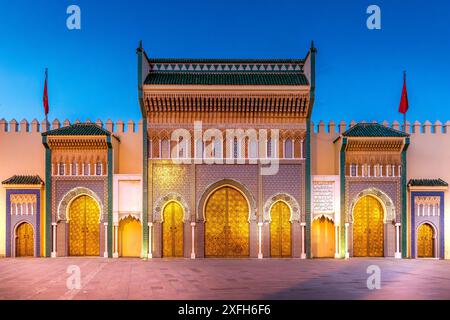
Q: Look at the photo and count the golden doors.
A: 7